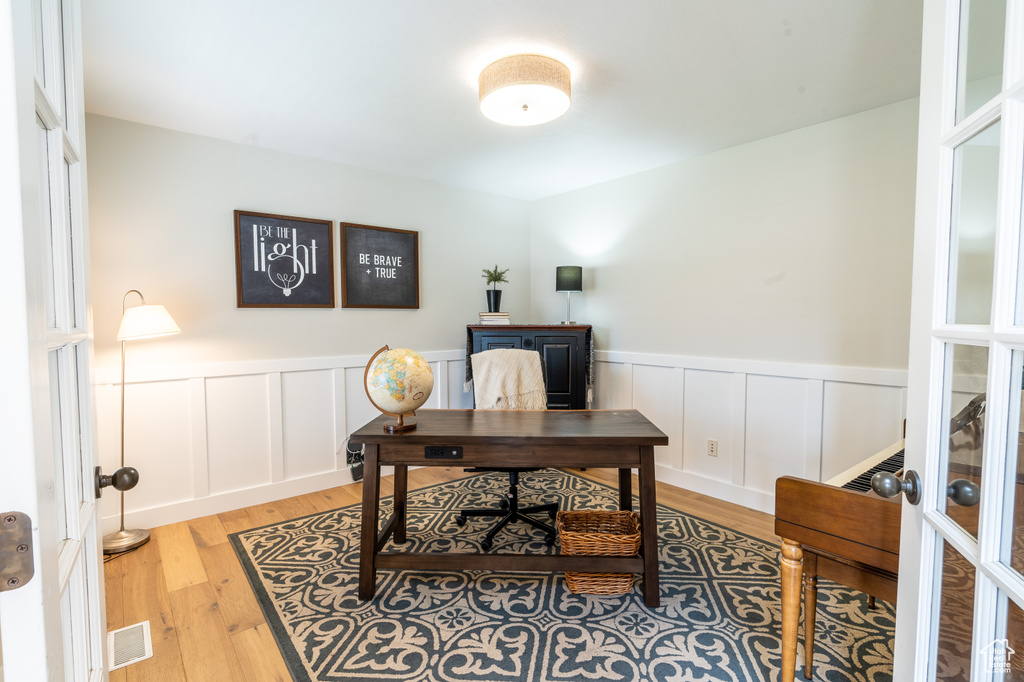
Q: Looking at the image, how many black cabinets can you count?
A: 1